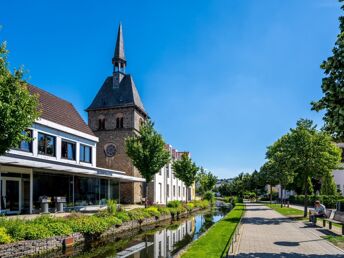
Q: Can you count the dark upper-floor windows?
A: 4